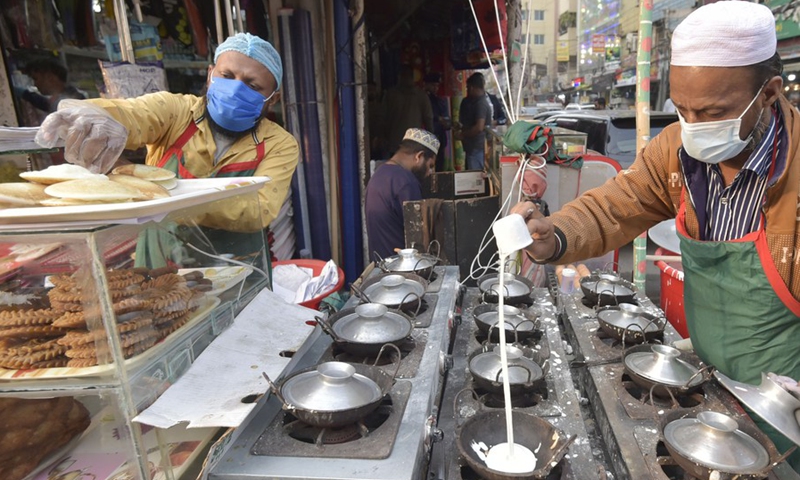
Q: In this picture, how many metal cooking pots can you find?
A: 12